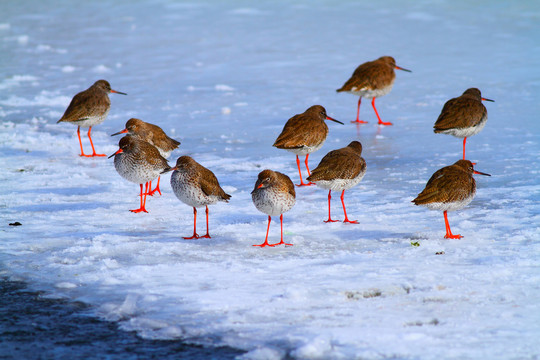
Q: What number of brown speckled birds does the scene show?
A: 10